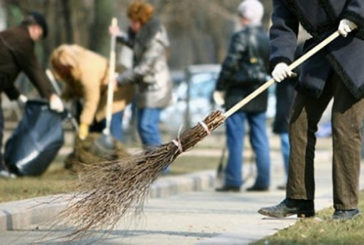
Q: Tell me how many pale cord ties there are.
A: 2